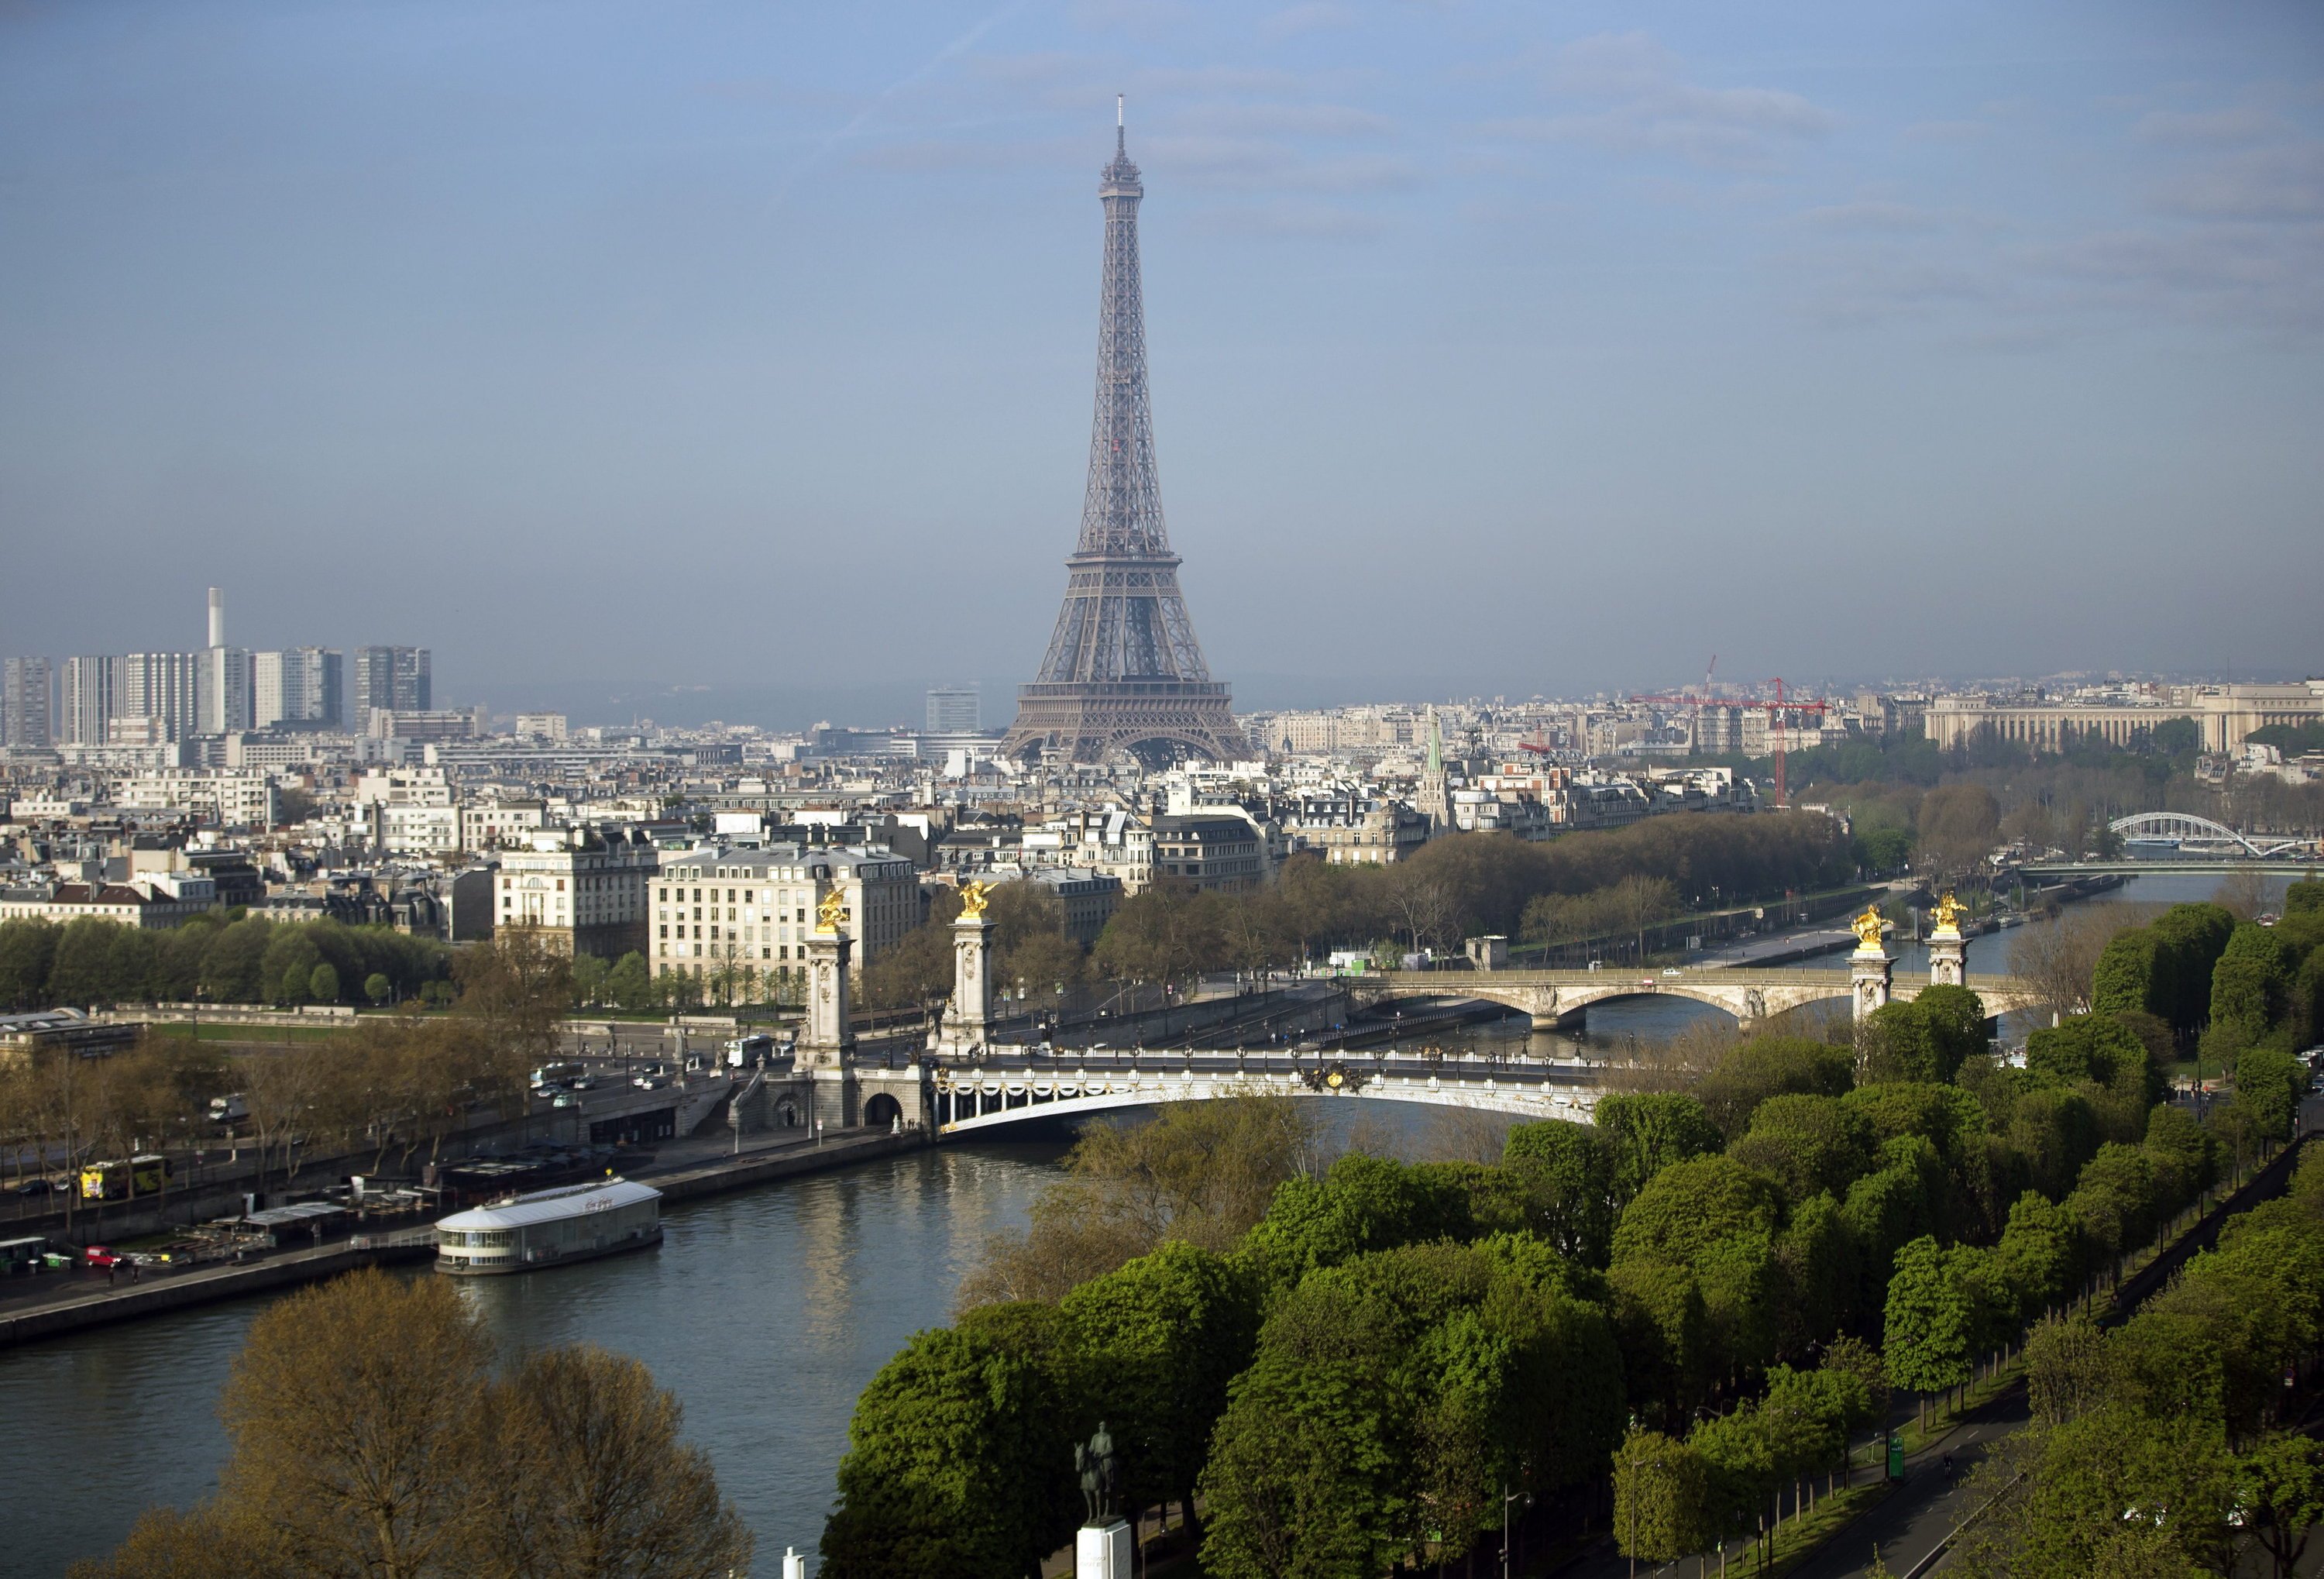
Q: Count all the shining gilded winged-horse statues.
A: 4